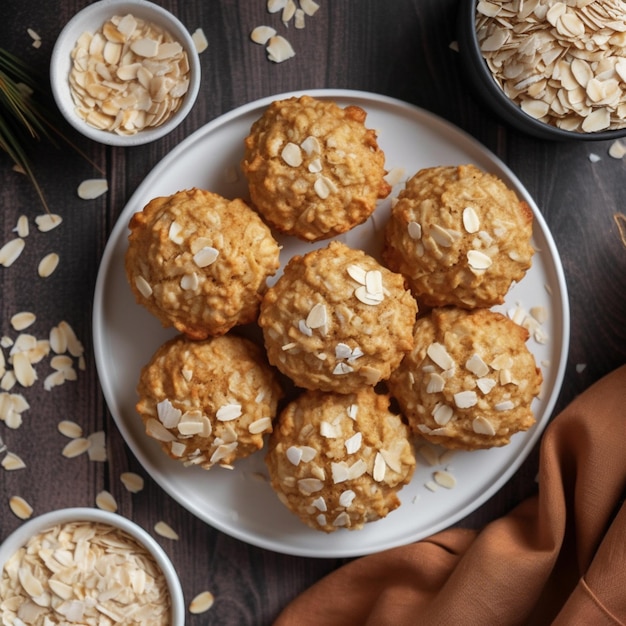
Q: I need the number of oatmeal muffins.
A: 7